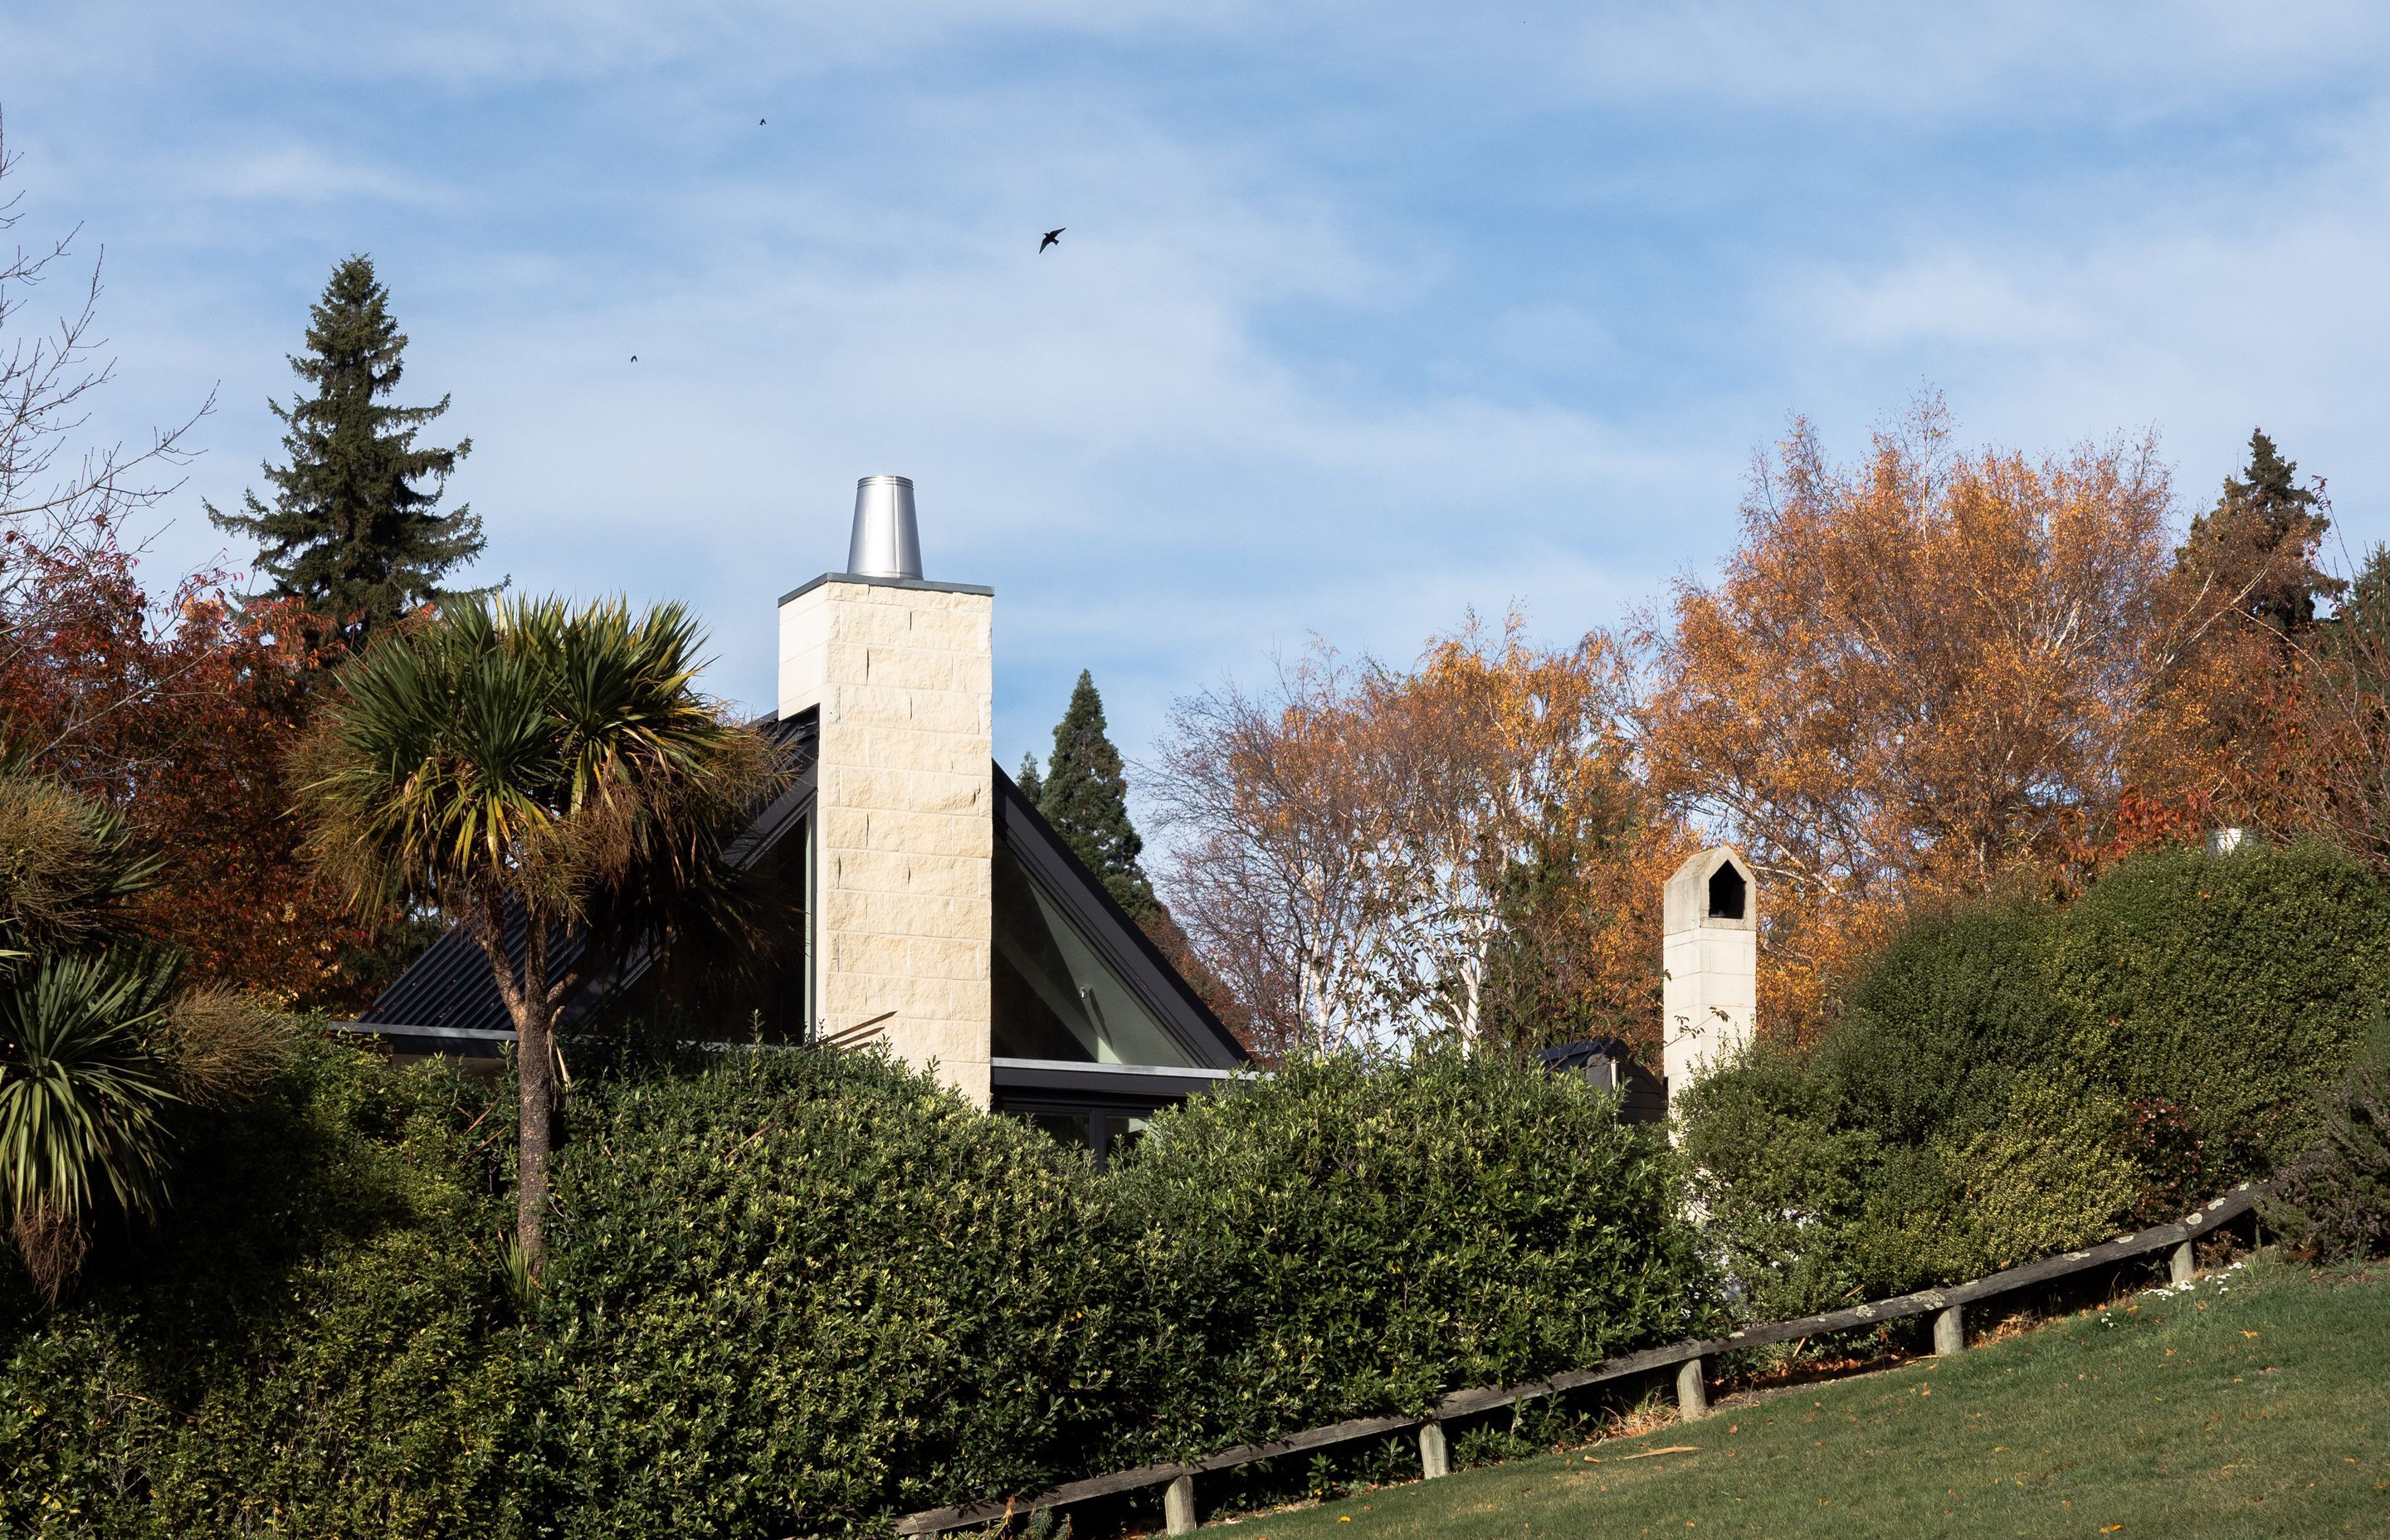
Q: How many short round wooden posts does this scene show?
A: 5